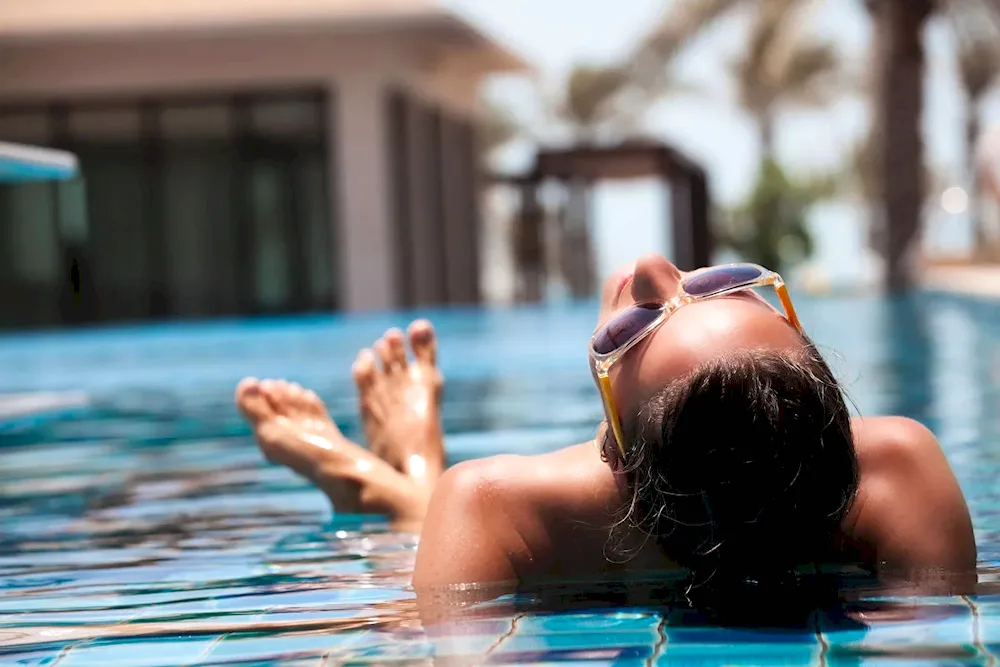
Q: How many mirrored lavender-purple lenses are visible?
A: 2